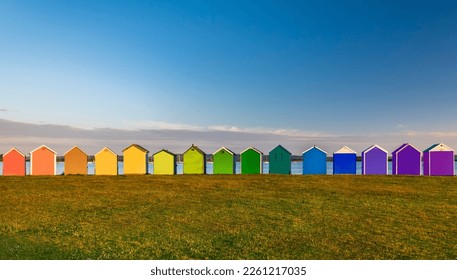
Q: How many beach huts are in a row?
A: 15